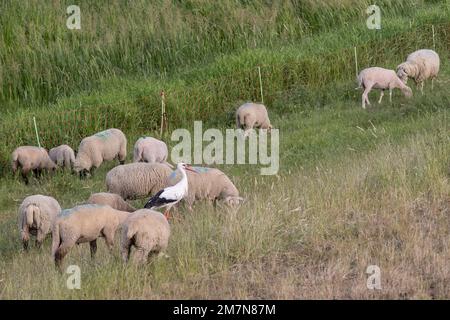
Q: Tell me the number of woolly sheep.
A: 13